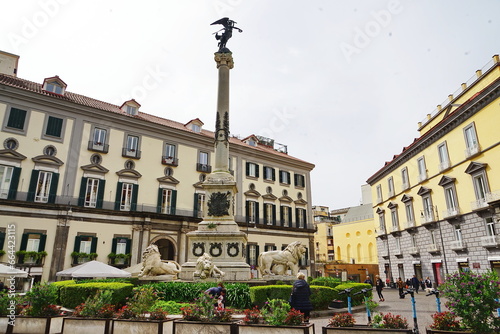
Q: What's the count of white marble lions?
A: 3